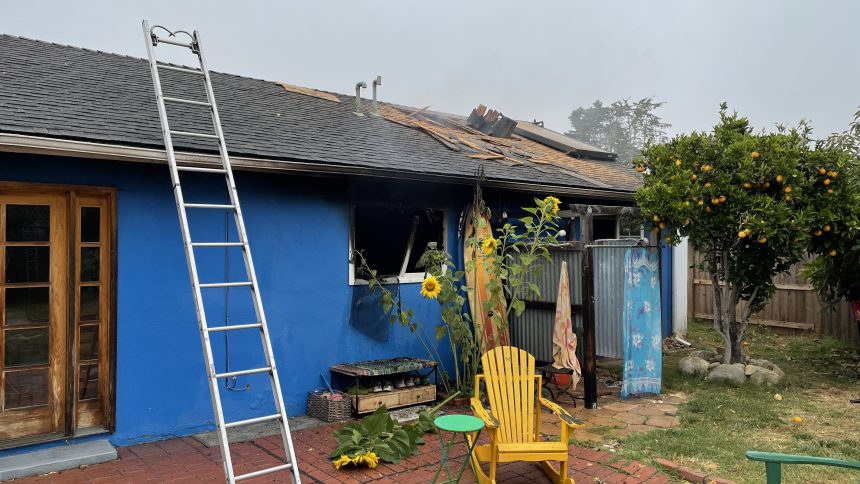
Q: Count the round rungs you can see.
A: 12